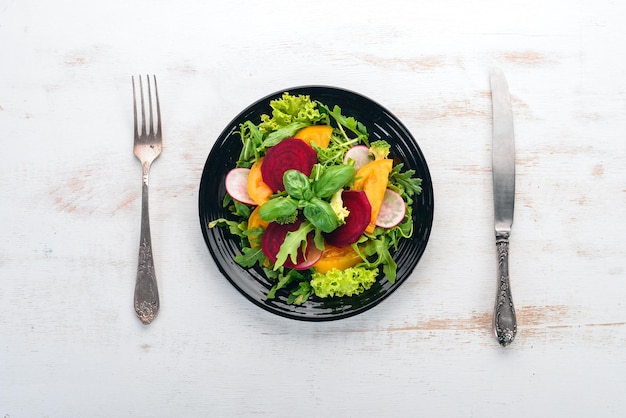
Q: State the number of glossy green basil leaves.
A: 4